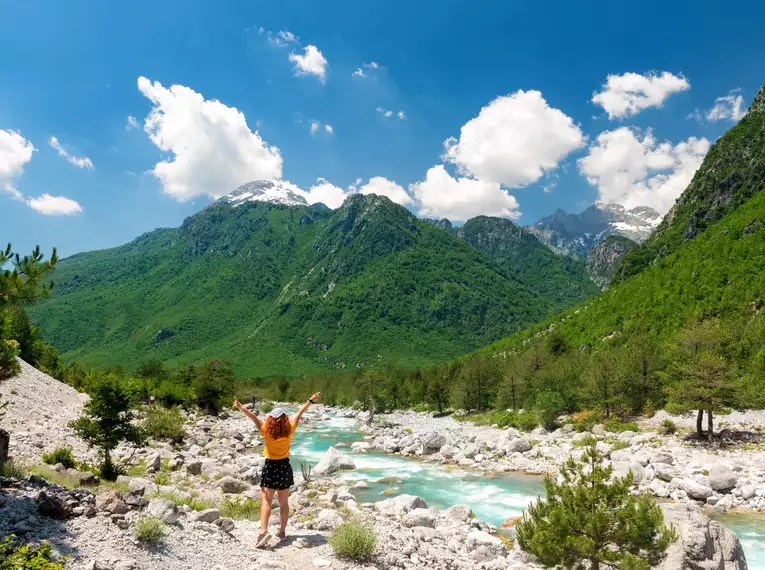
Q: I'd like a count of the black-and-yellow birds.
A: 0